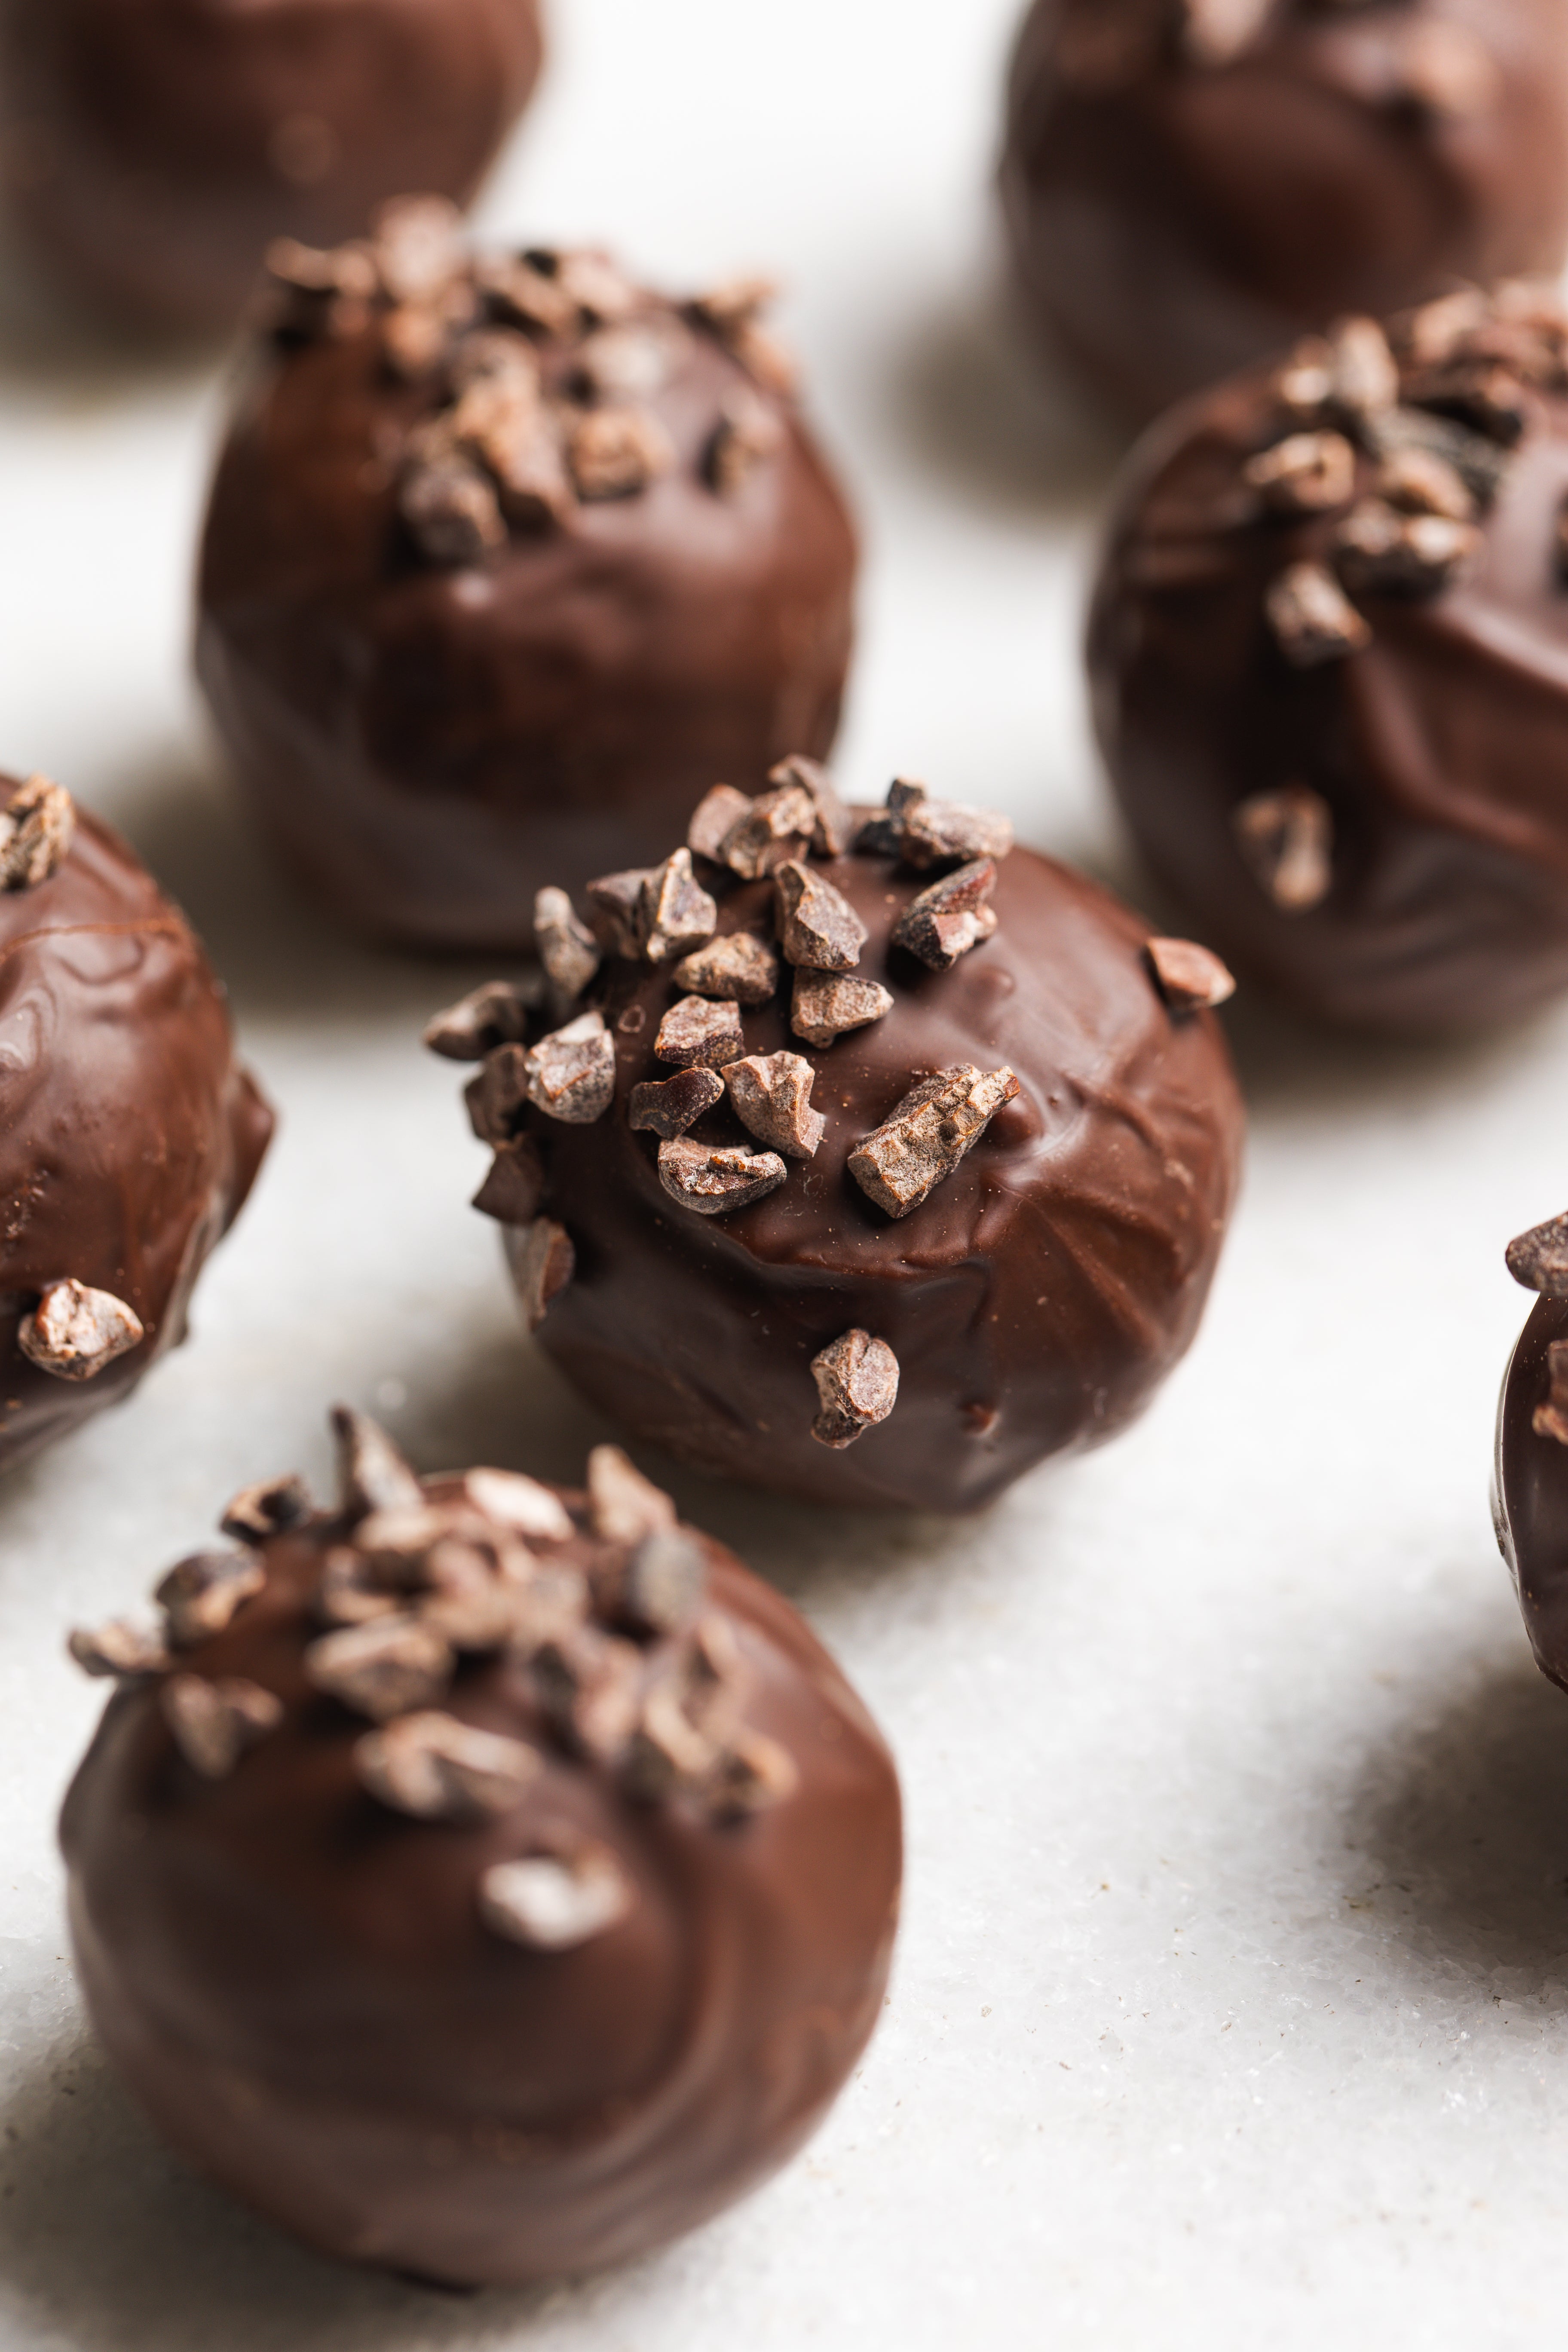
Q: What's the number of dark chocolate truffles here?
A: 8